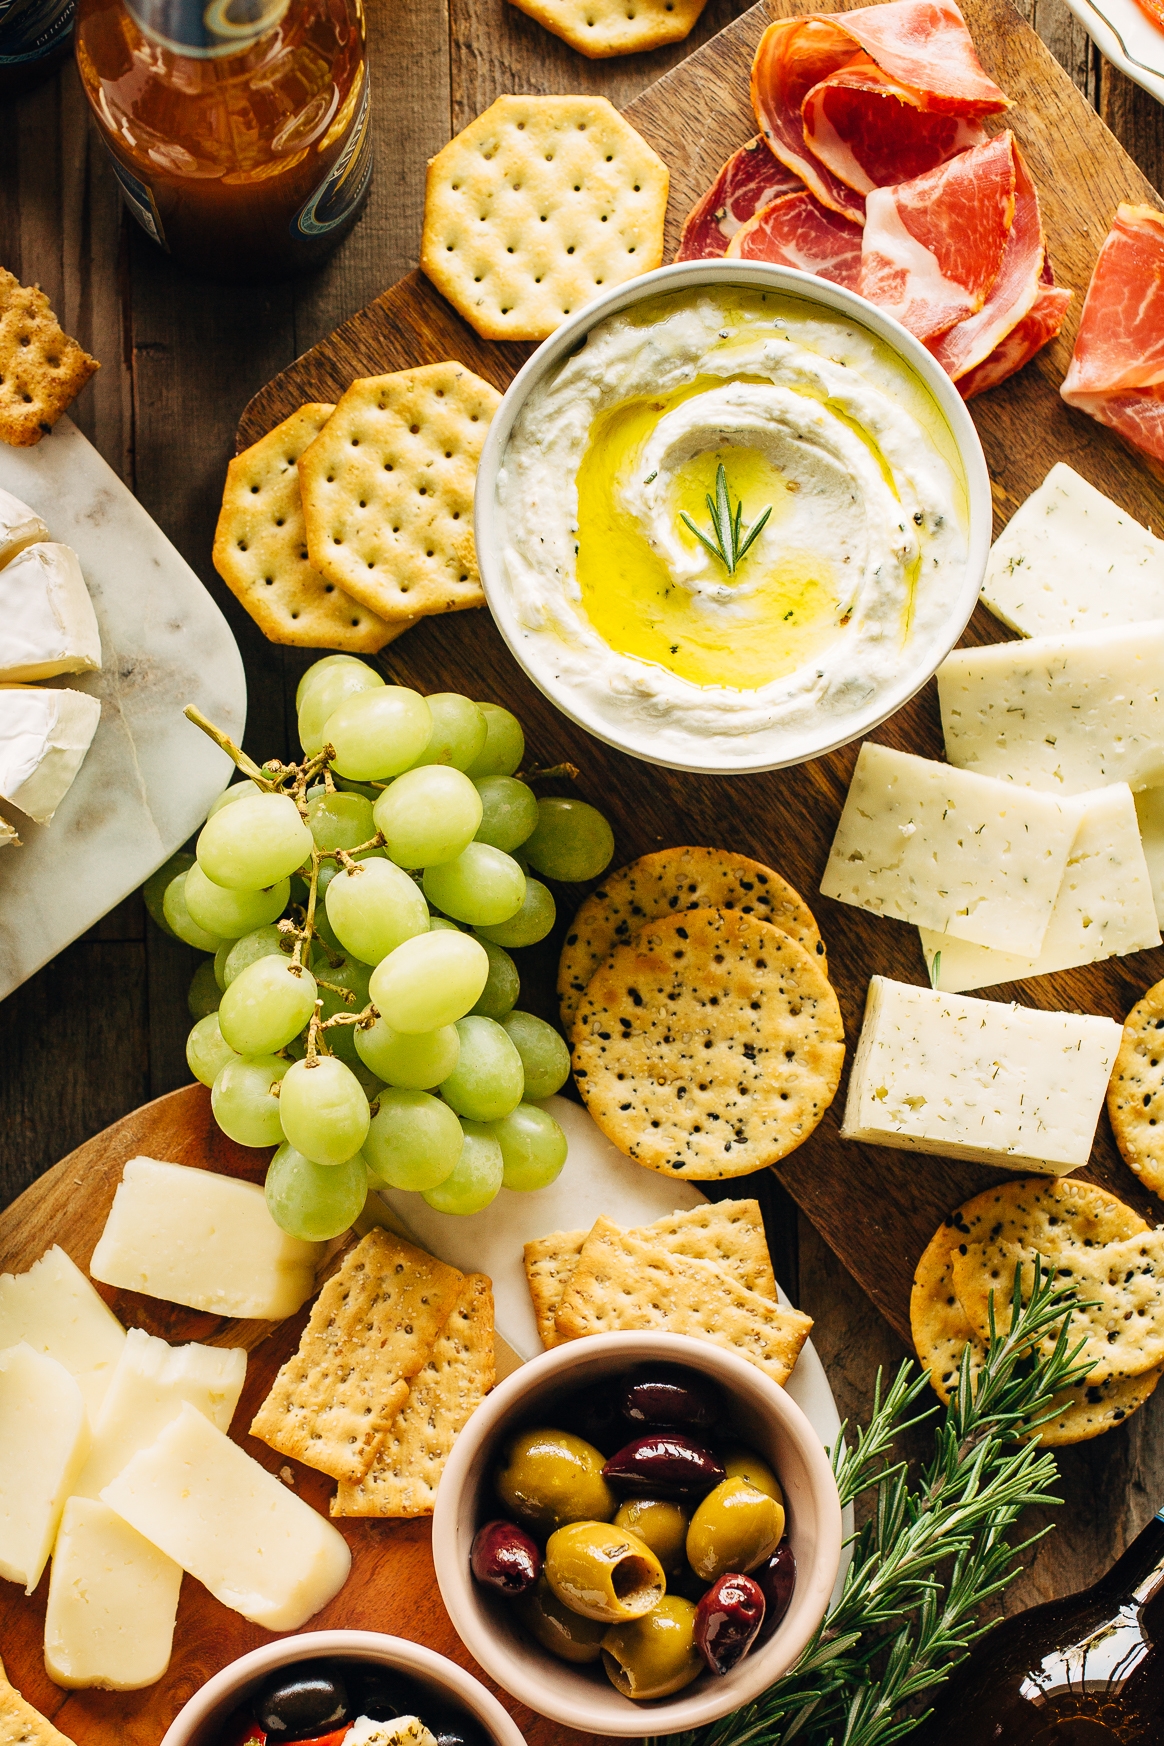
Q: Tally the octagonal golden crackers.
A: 4